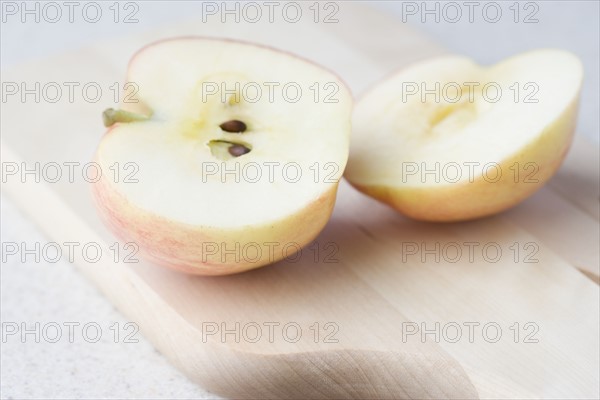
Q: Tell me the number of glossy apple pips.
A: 2